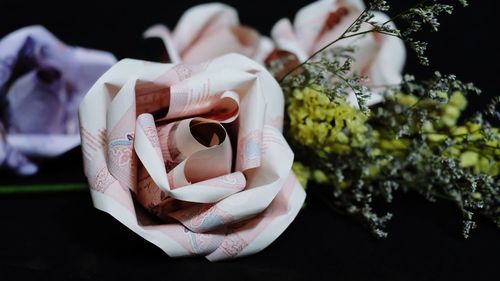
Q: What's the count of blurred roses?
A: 3